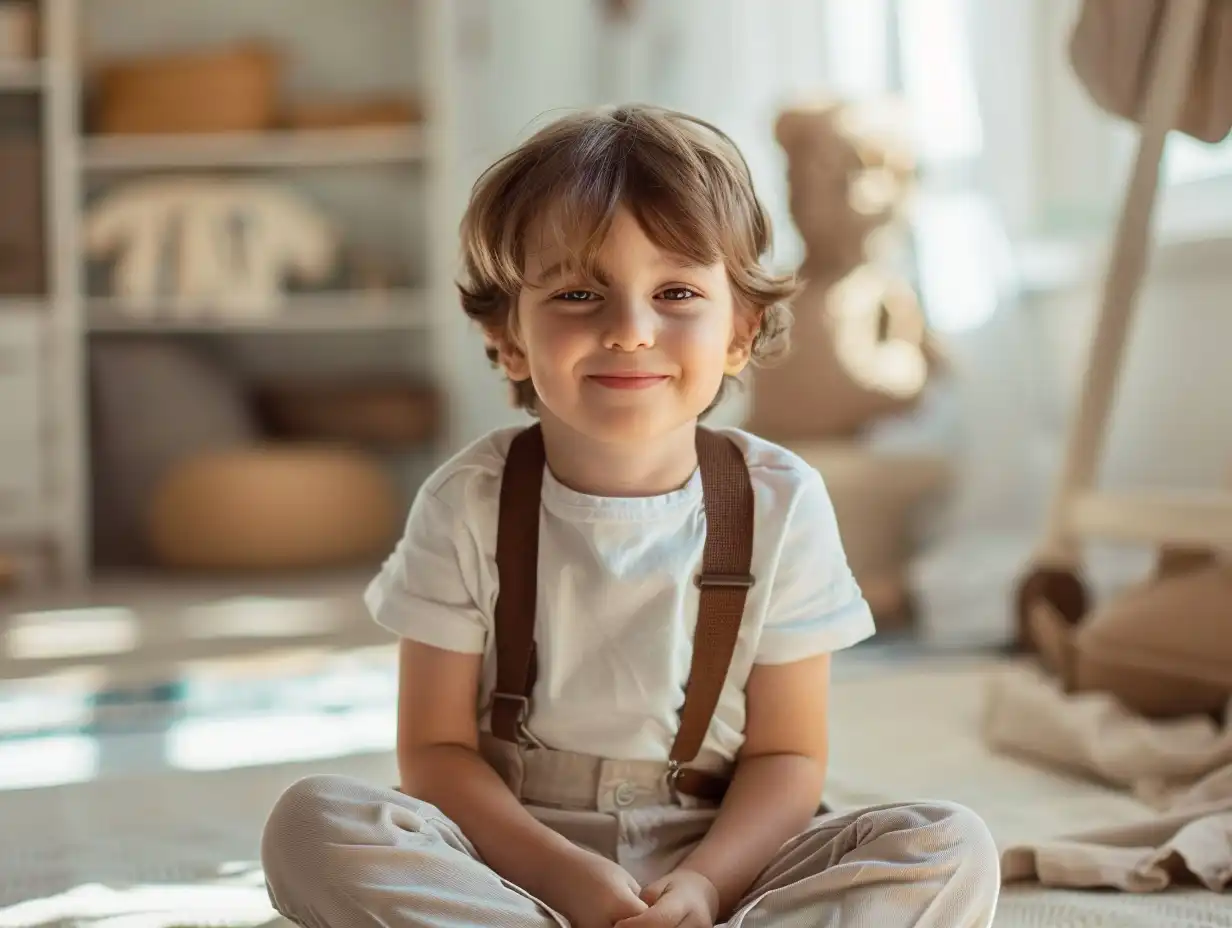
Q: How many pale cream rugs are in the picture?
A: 1